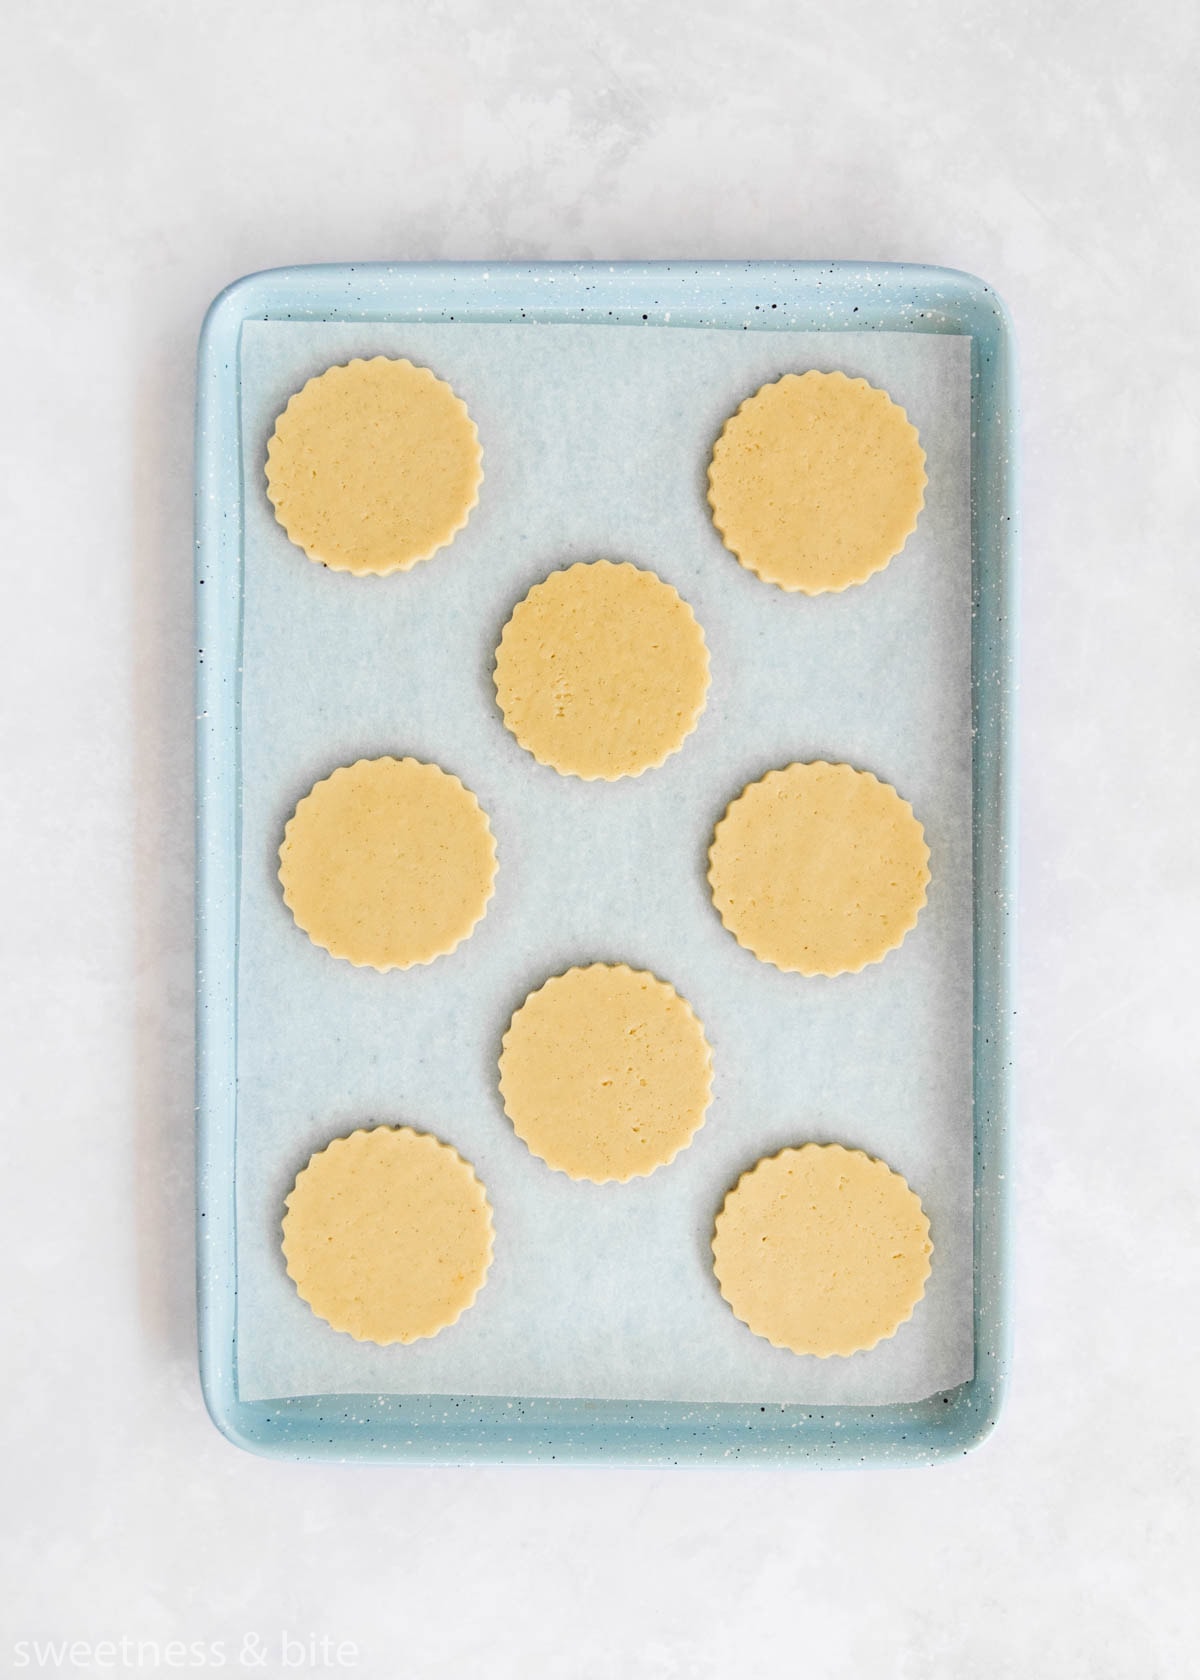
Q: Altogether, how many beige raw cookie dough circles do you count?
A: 8